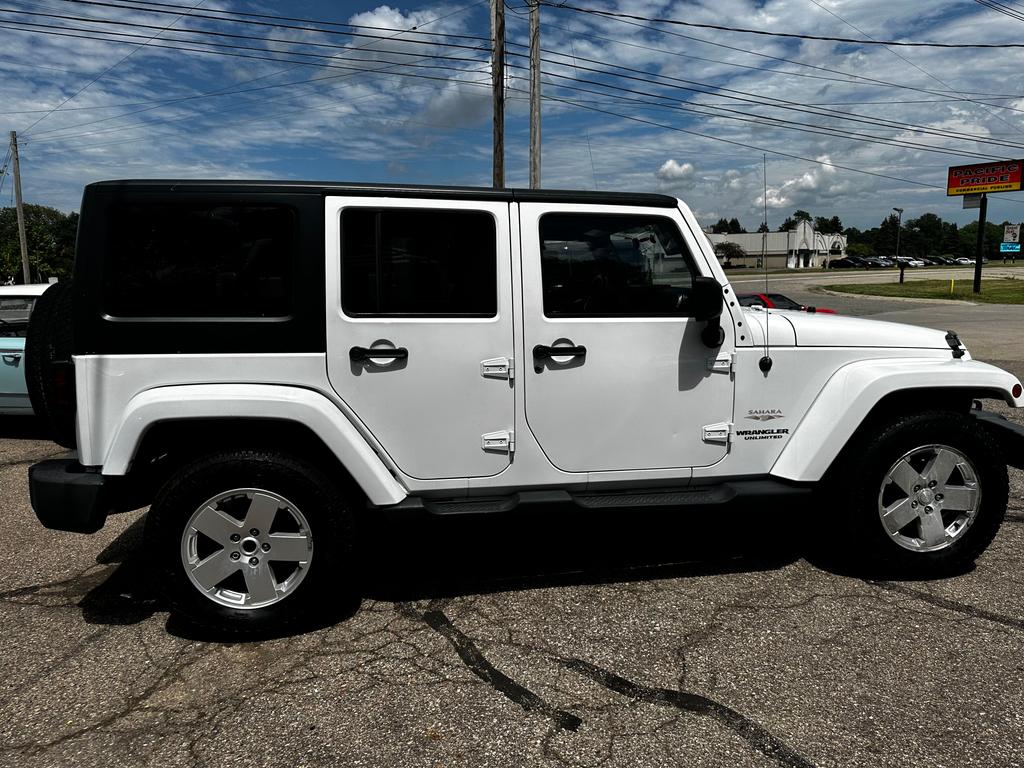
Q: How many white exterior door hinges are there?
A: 4